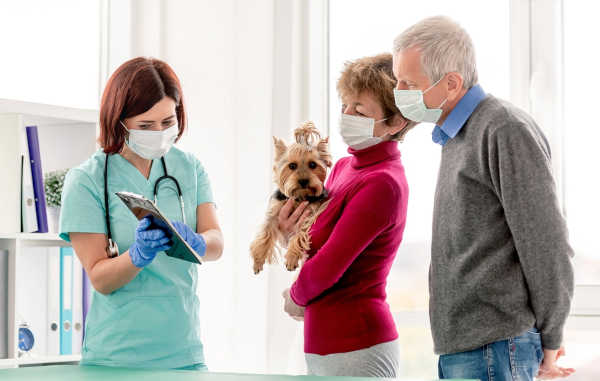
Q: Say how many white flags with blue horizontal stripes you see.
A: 0